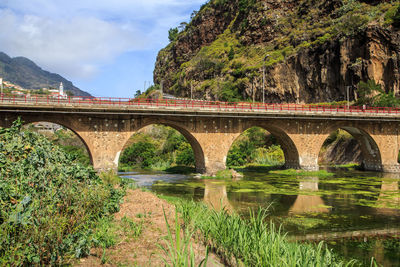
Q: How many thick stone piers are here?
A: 4